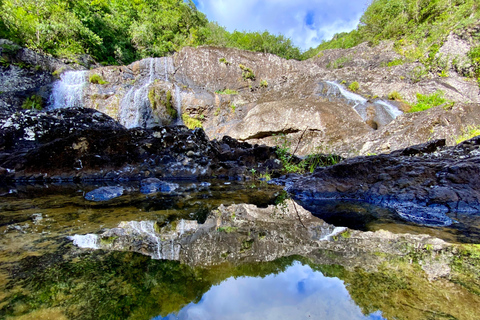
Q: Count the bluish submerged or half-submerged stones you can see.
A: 2